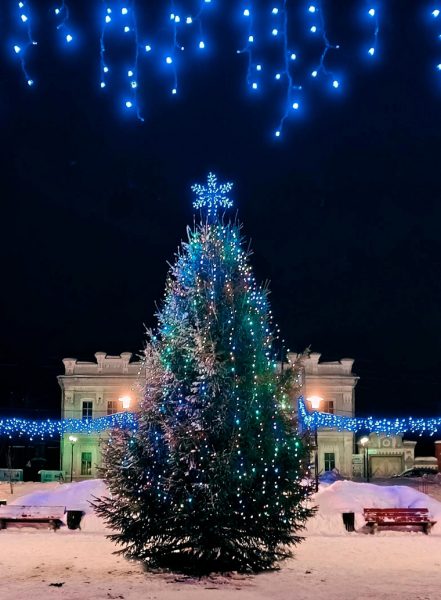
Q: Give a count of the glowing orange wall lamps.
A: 2